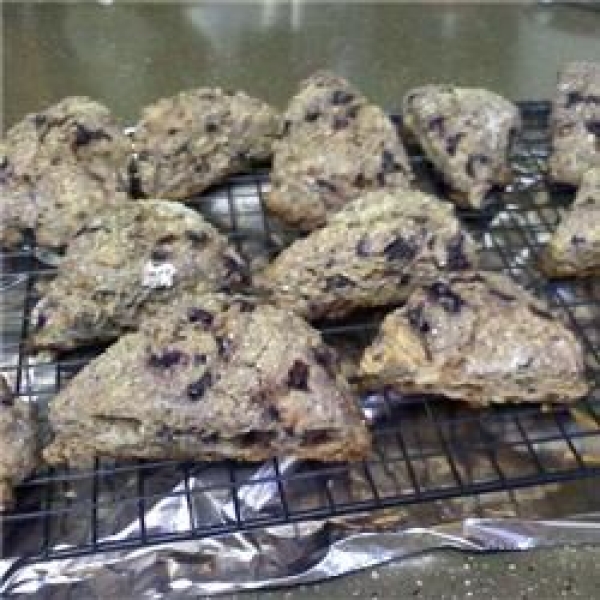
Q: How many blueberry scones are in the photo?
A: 11